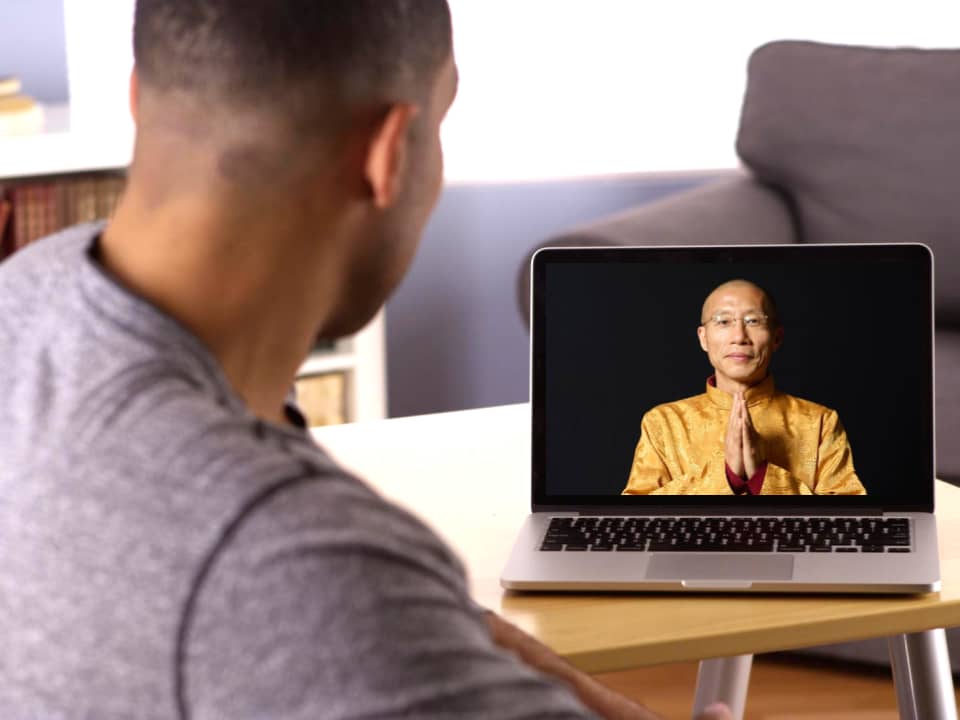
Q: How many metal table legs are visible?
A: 2